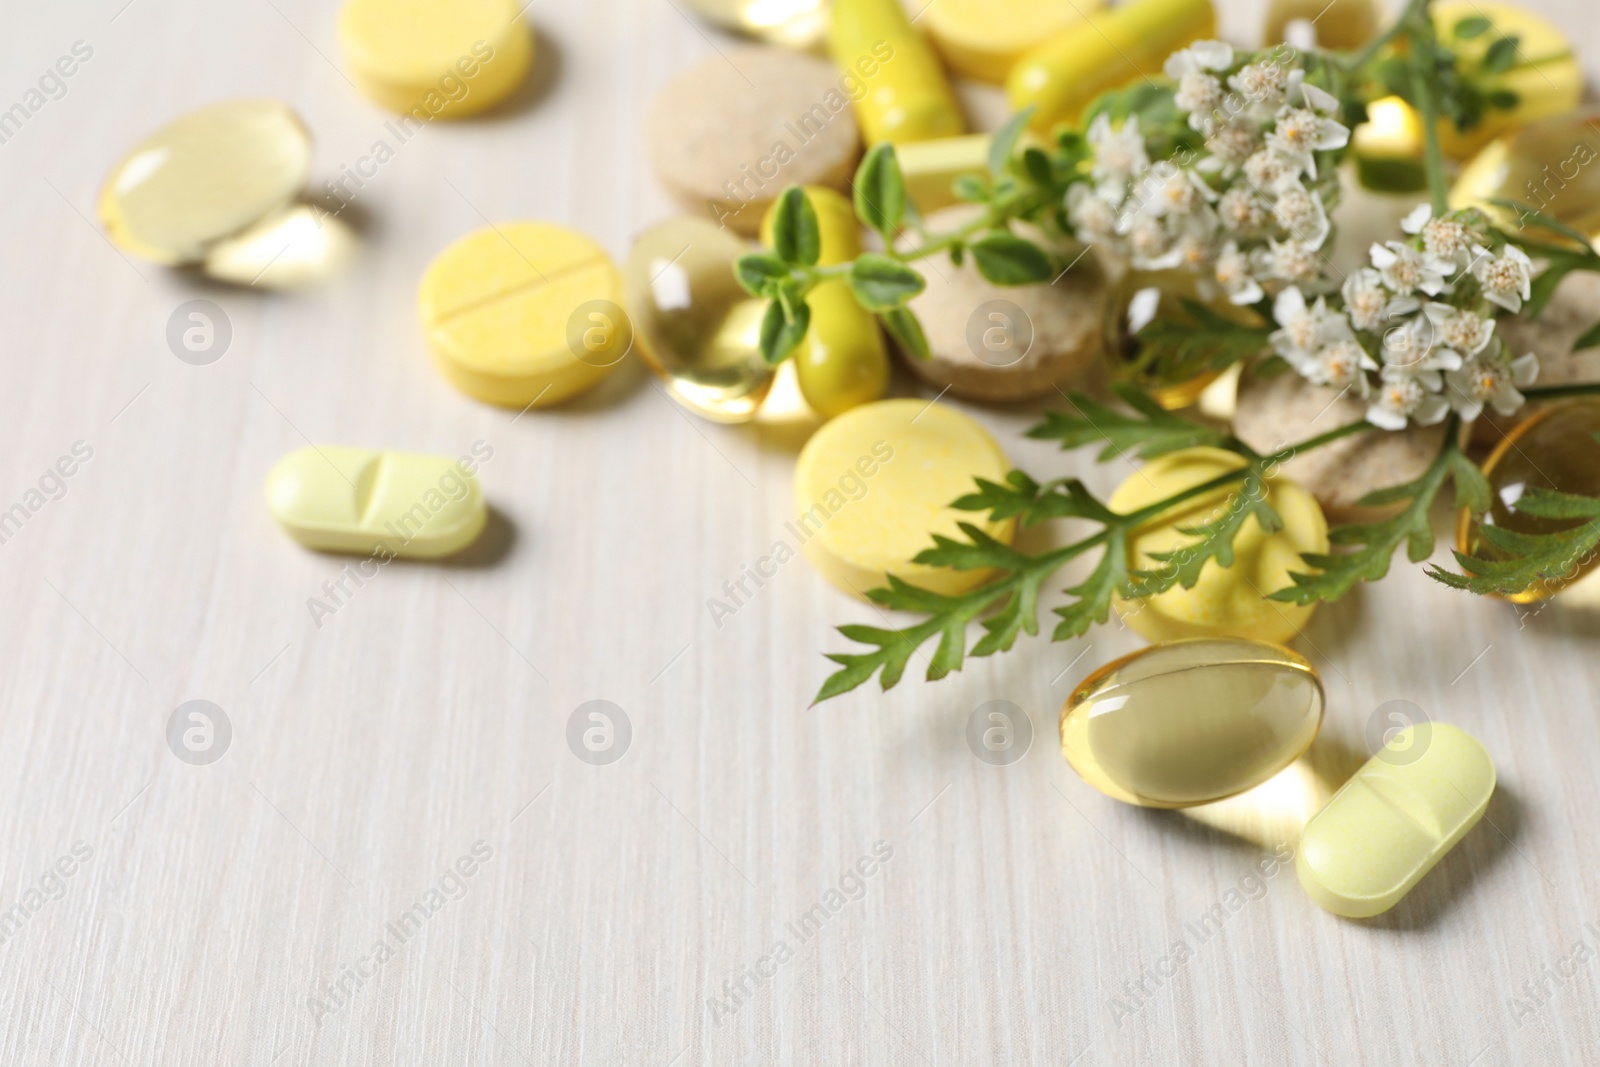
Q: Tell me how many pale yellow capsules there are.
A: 2